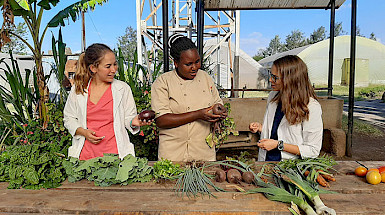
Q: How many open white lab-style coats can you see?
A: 2